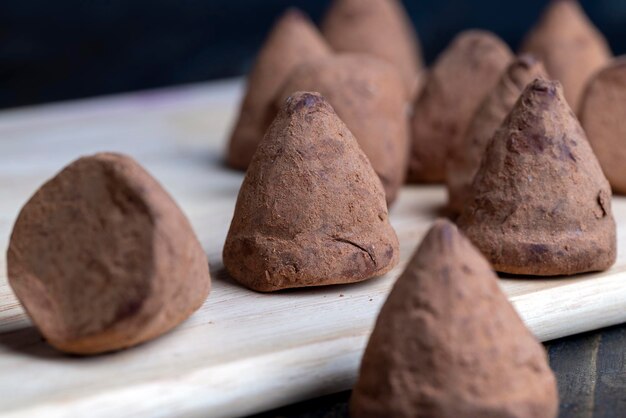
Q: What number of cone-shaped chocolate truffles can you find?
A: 11